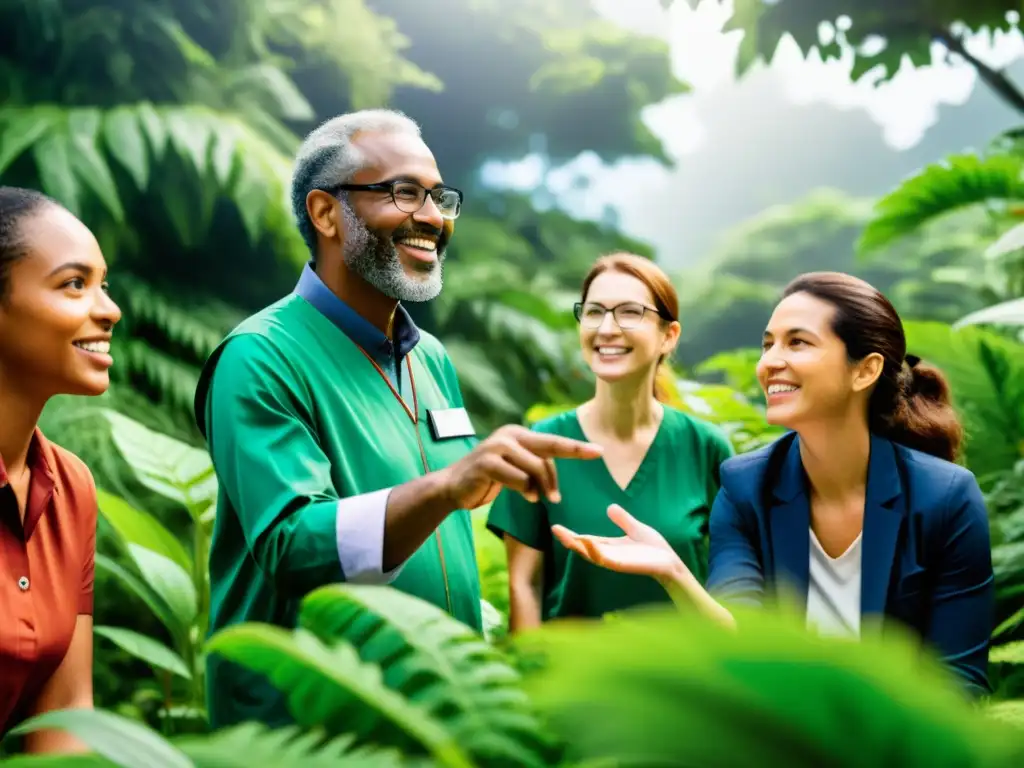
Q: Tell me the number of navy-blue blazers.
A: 1